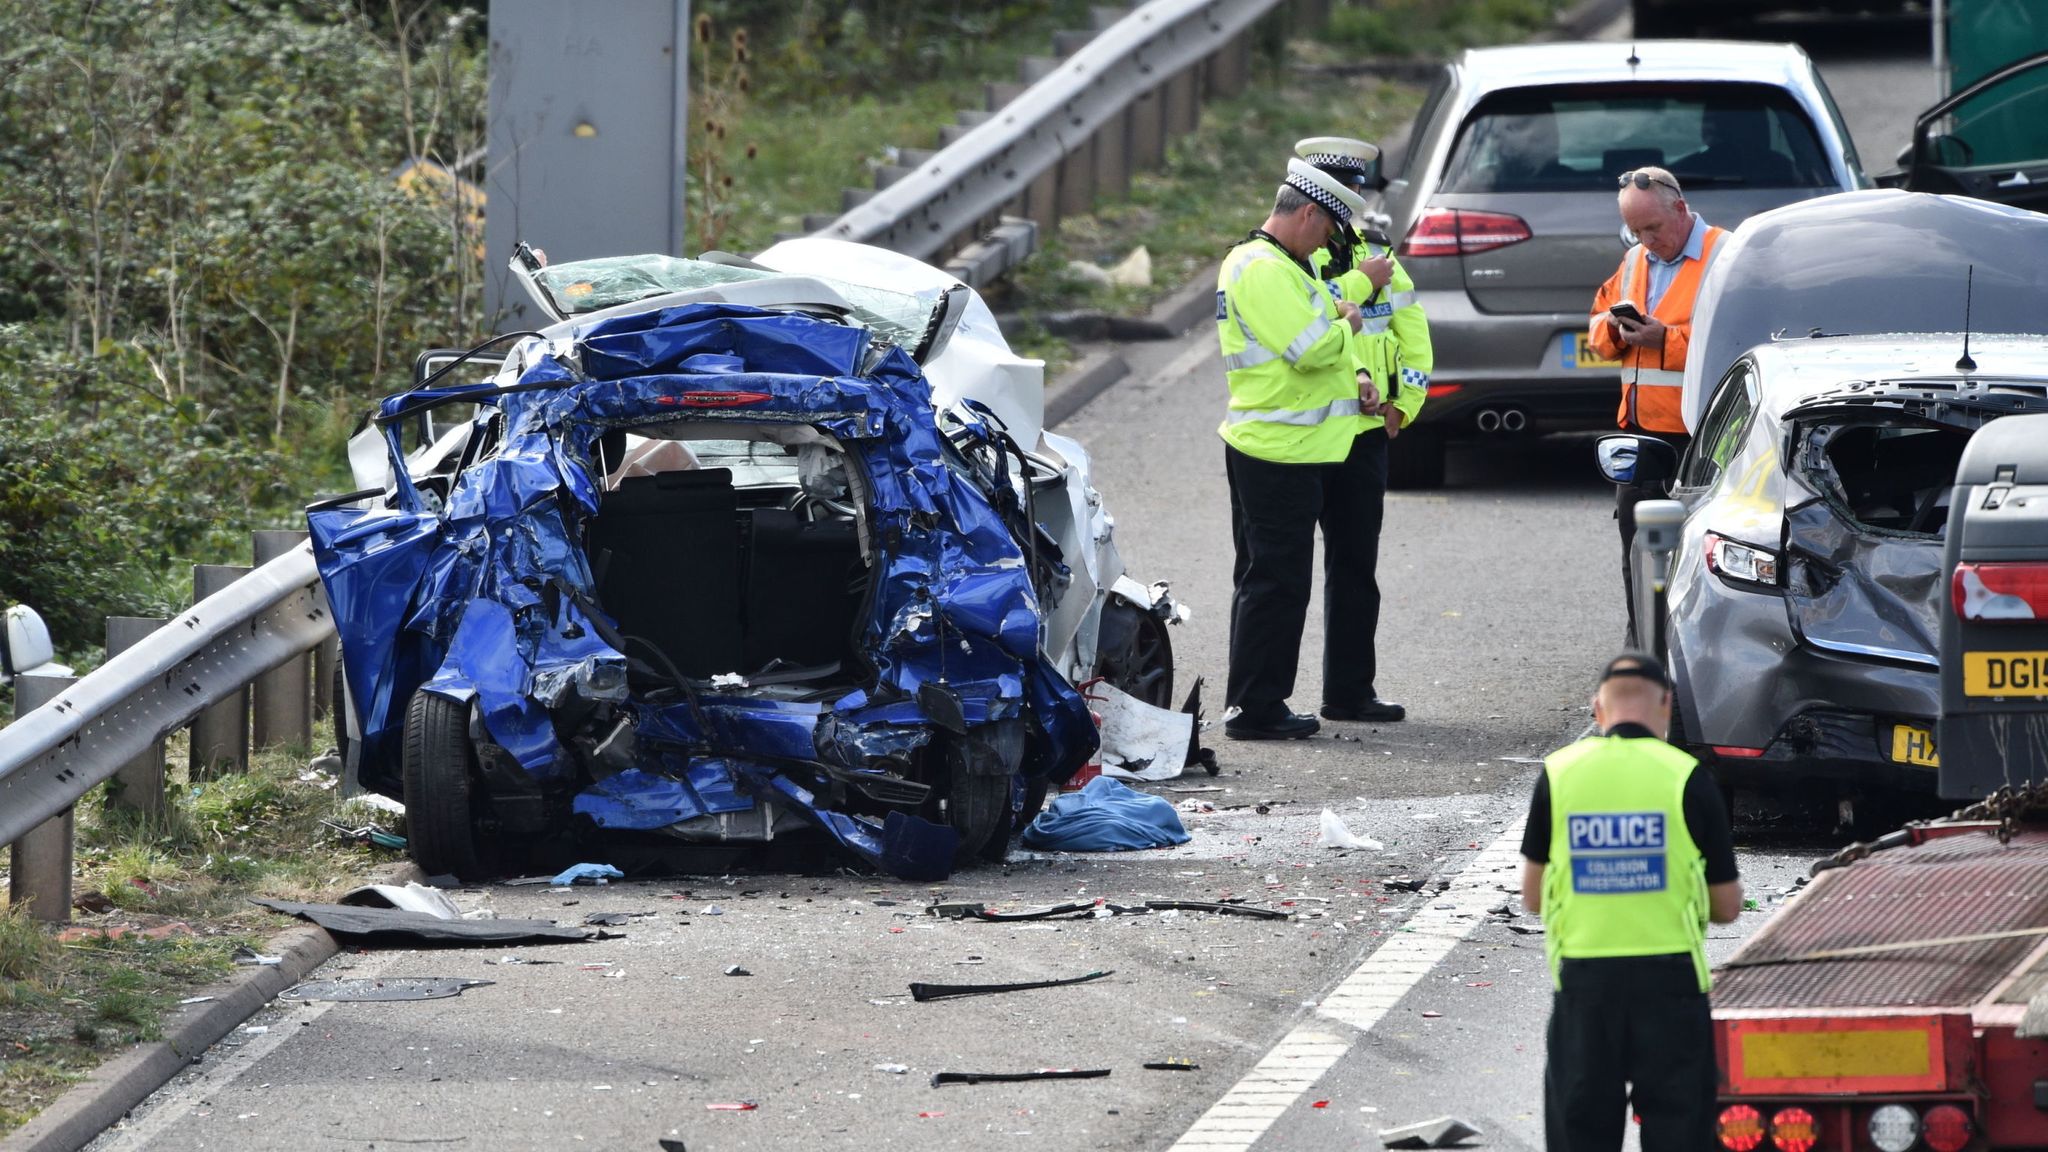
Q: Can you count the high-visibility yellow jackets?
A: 3